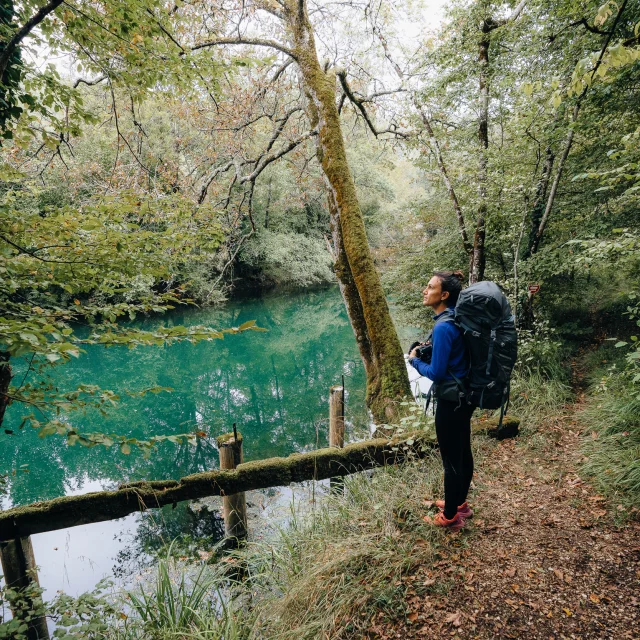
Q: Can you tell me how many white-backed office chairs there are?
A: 0